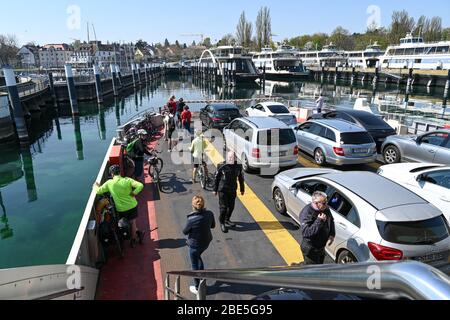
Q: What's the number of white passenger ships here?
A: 5